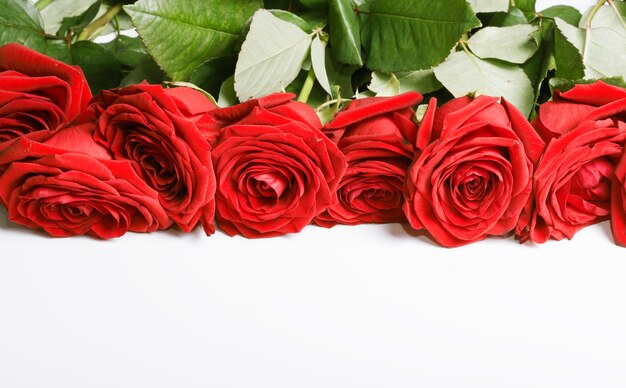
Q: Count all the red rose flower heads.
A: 8